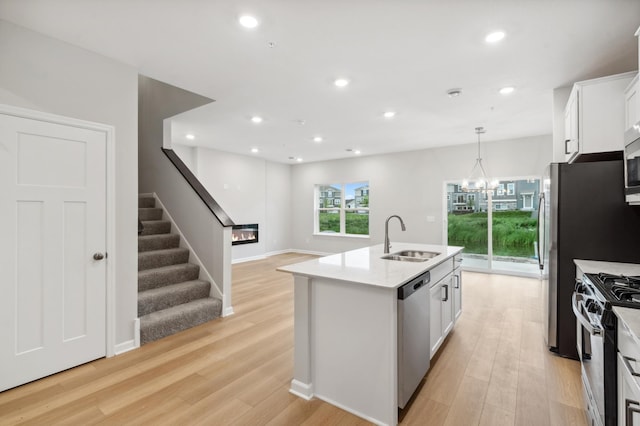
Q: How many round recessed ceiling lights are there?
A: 11